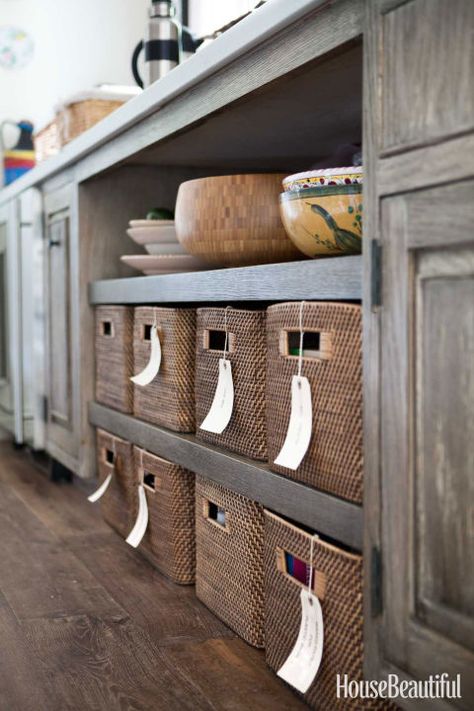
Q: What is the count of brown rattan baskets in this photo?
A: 8